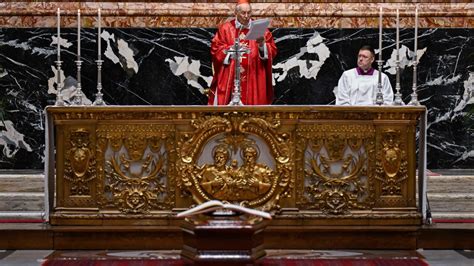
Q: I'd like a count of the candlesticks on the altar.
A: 6